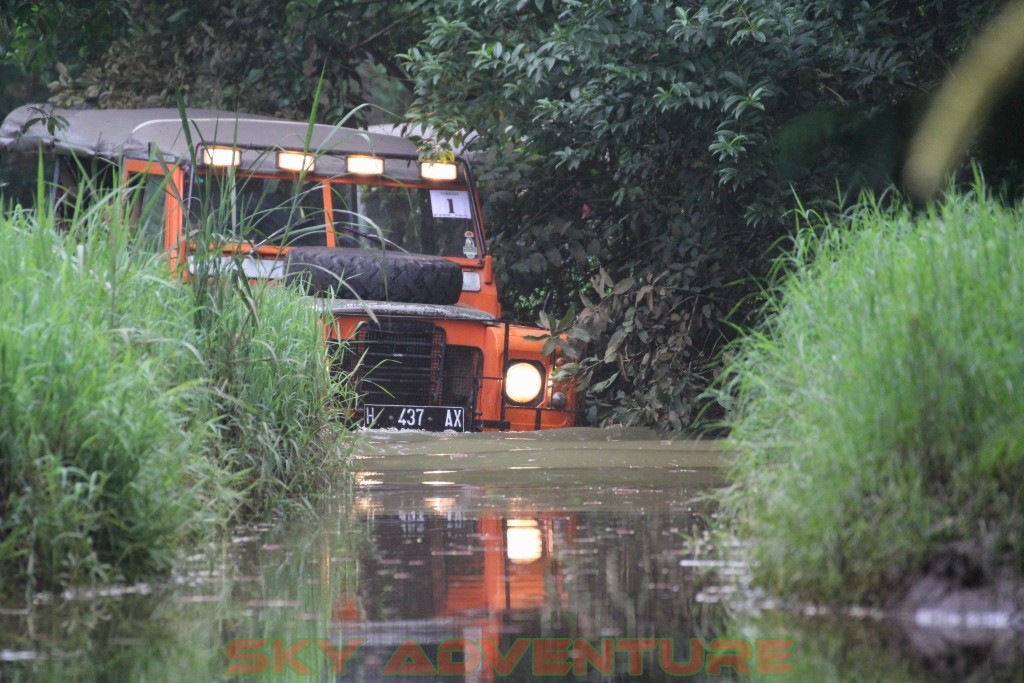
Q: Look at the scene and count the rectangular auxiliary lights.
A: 4